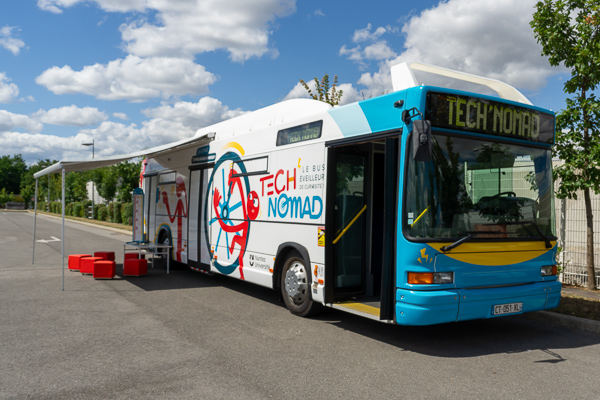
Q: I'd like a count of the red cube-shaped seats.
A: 6